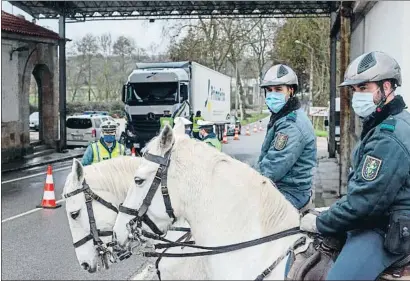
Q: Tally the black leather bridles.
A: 2